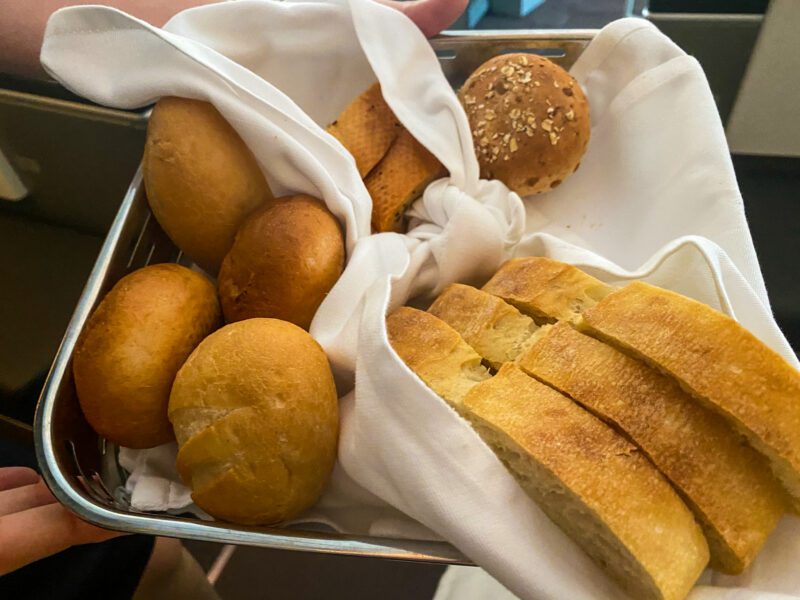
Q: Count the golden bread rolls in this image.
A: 4